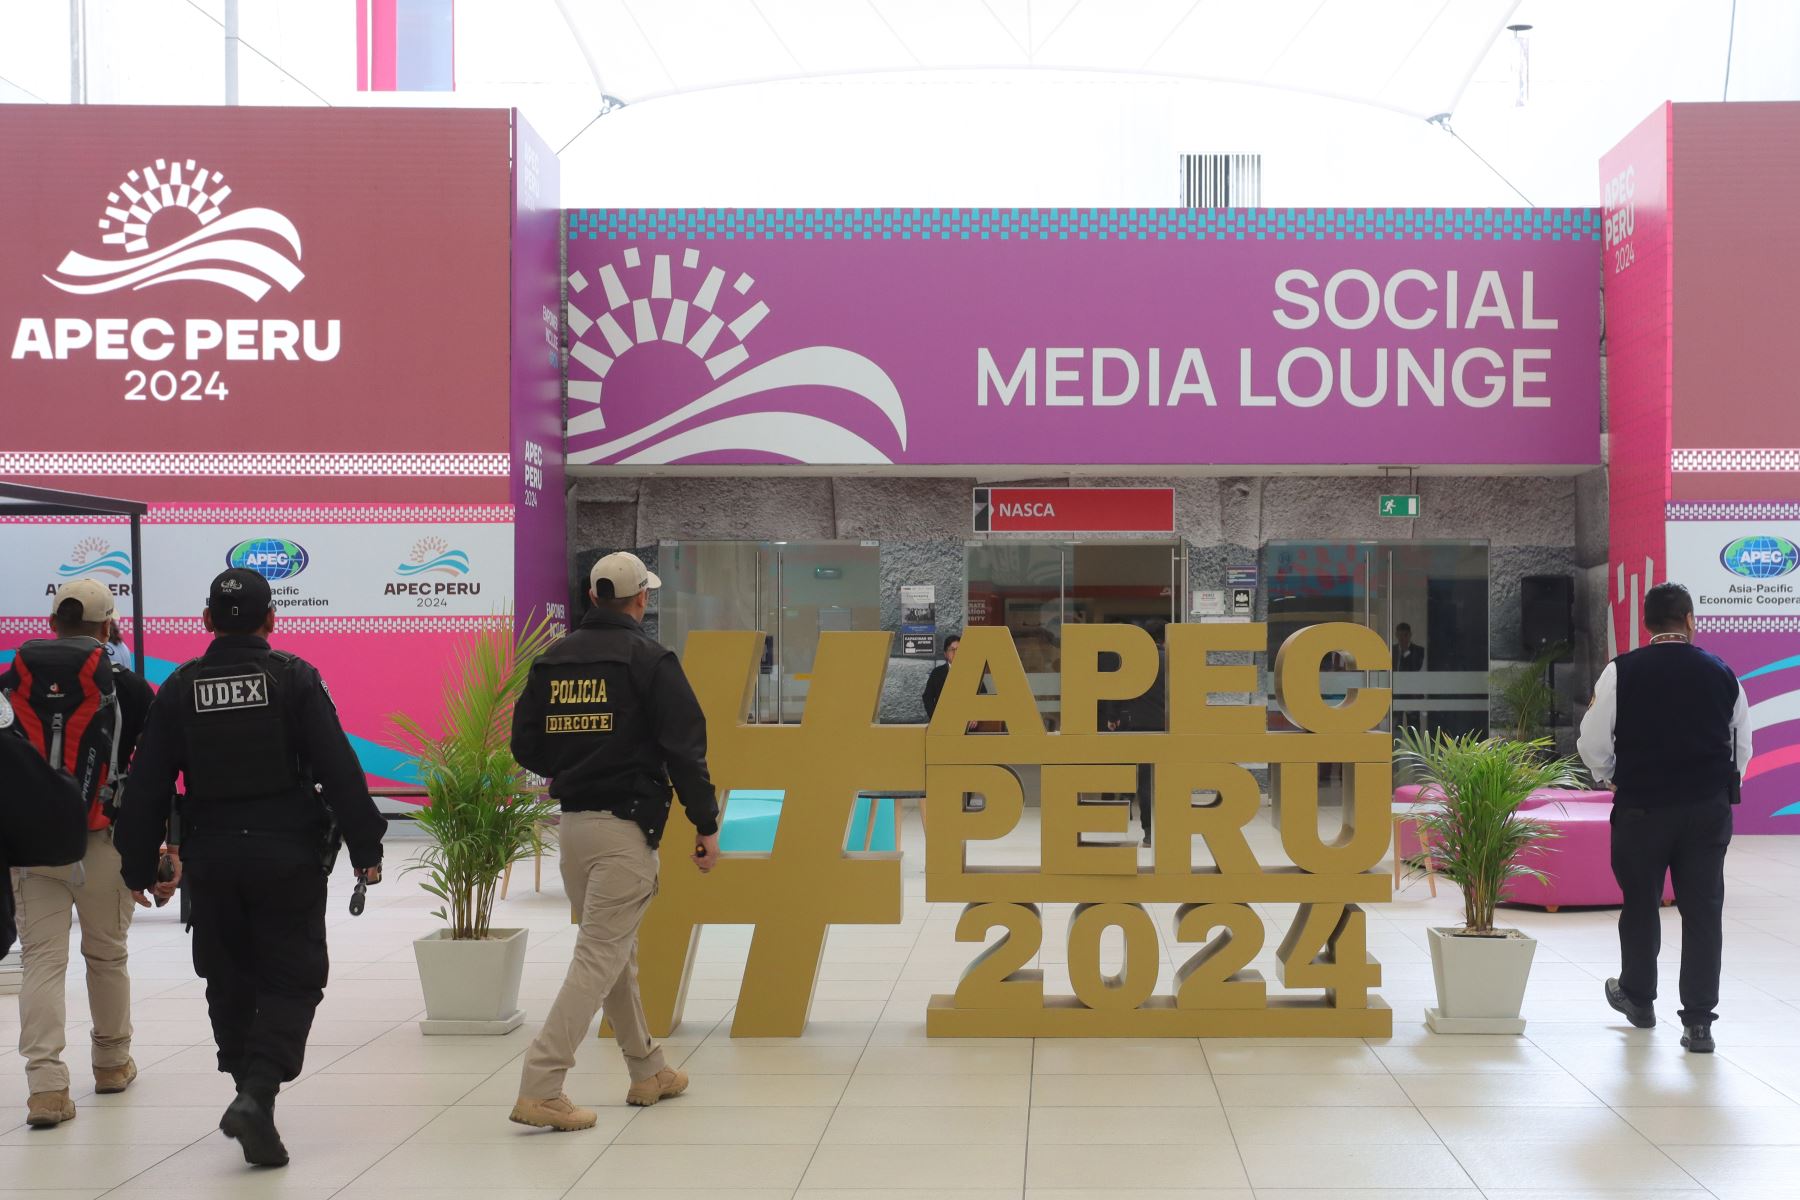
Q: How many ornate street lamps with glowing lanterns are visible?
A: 0